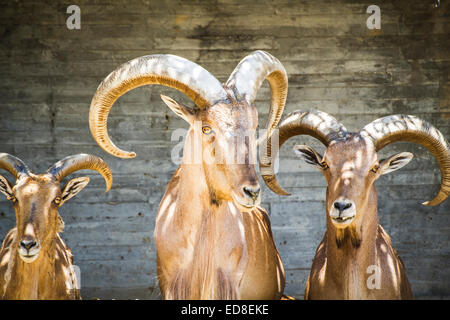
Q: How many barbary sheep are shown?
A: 3